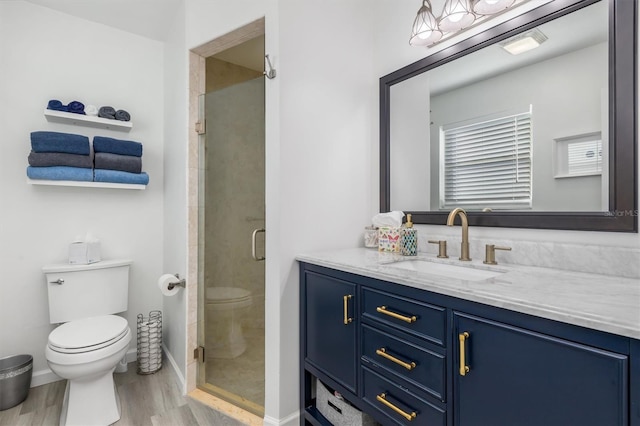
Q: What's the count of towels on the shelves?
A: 11